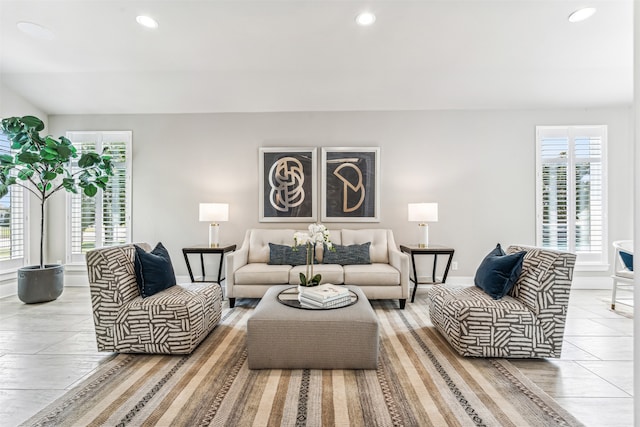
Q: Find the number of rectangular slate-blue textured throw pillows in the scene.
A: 2